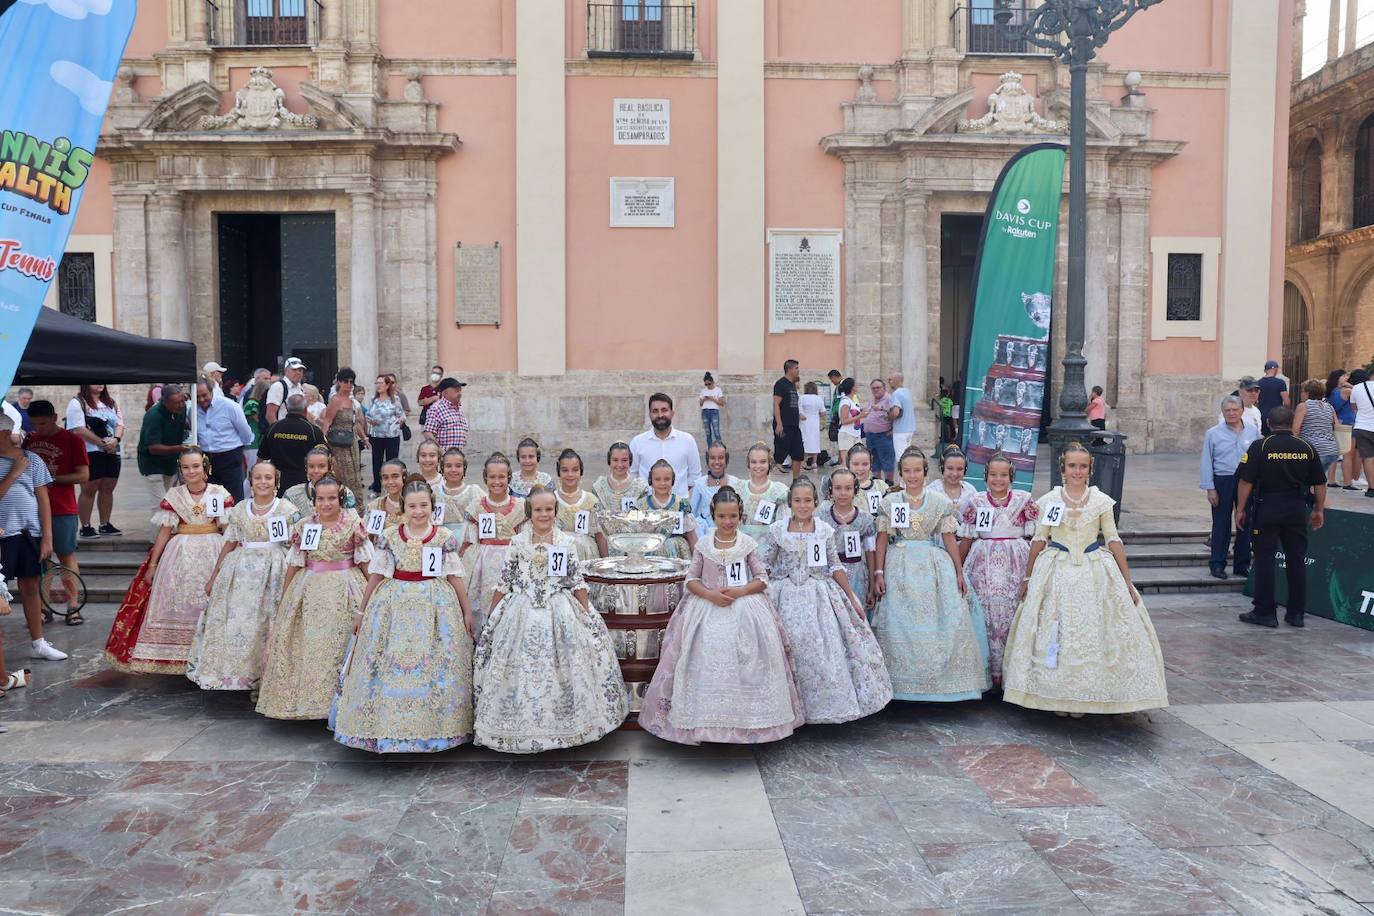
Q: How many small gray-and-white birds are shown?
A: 0